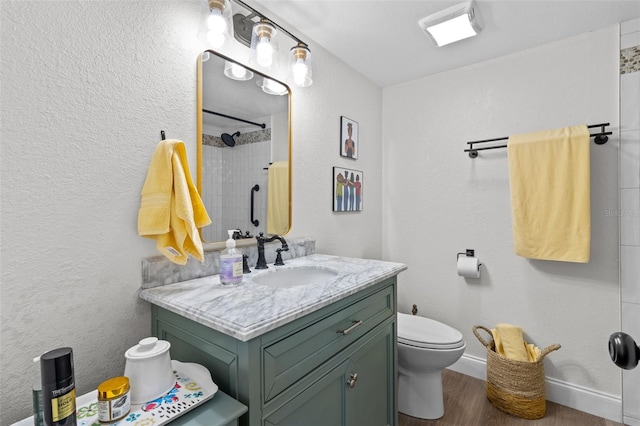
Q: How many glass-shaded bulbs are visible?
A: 3